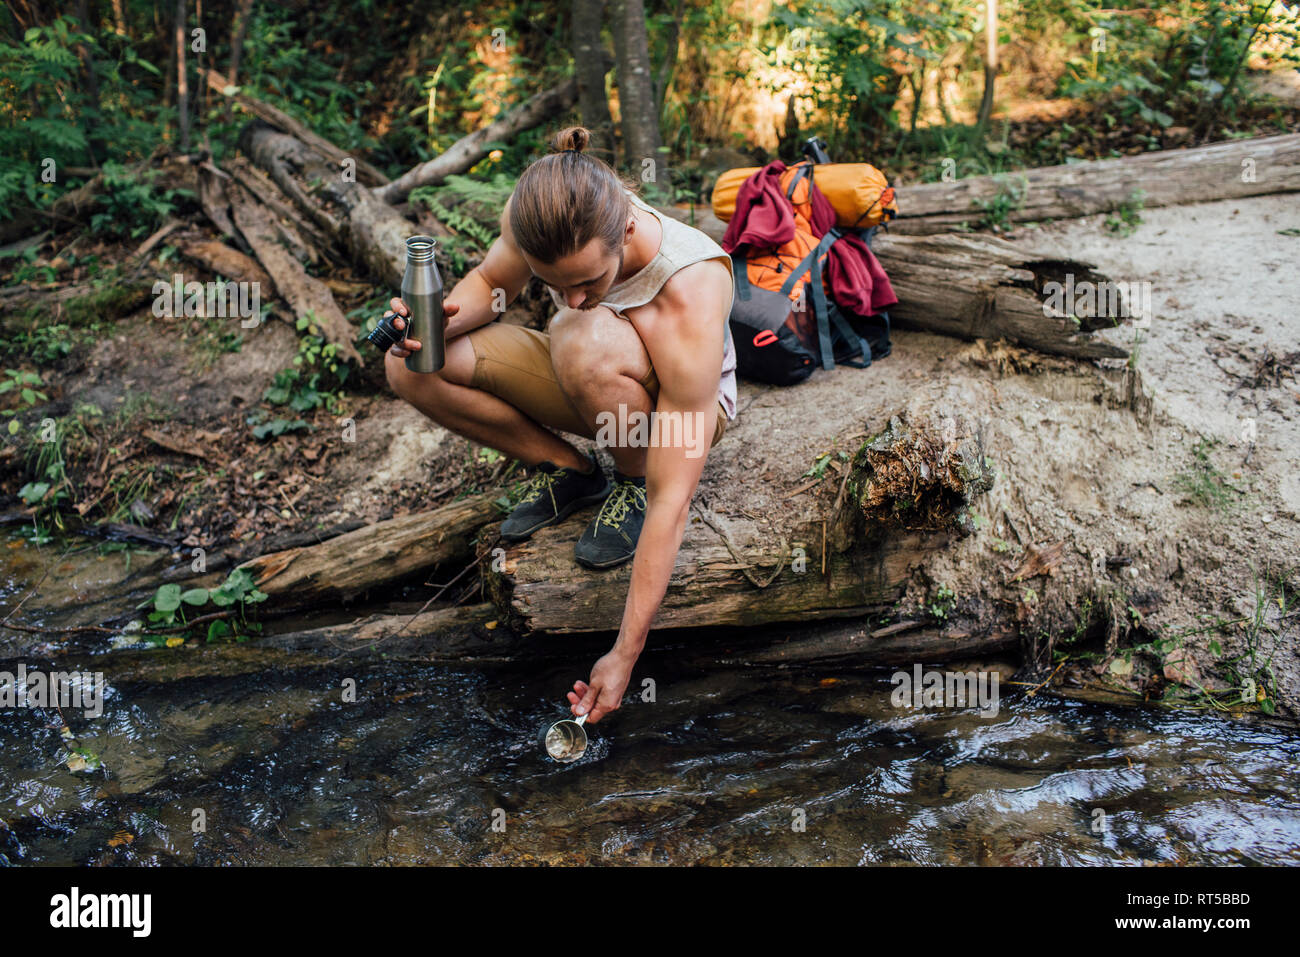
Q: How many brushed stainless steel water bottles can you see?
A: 1